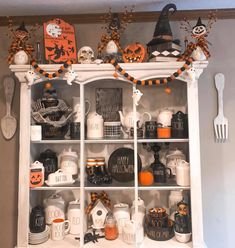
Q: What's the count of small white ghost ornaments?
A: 4